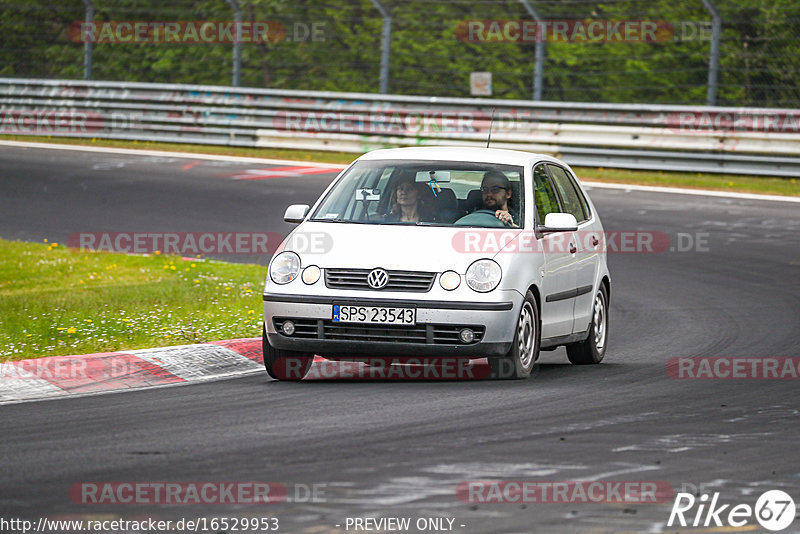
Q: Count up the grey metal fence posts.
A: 5